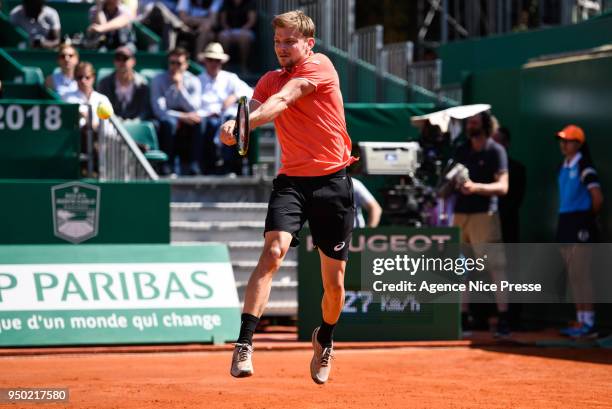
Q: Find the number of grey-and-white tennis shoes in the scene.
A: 2